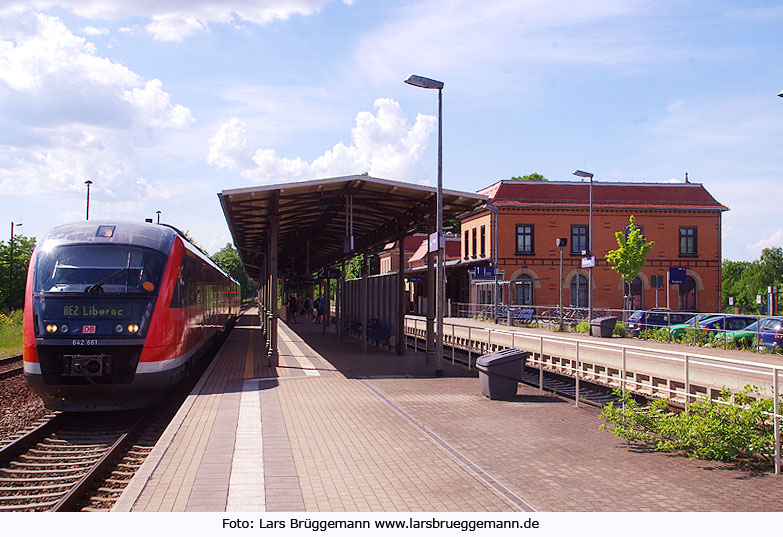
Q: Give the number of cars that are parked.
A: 5